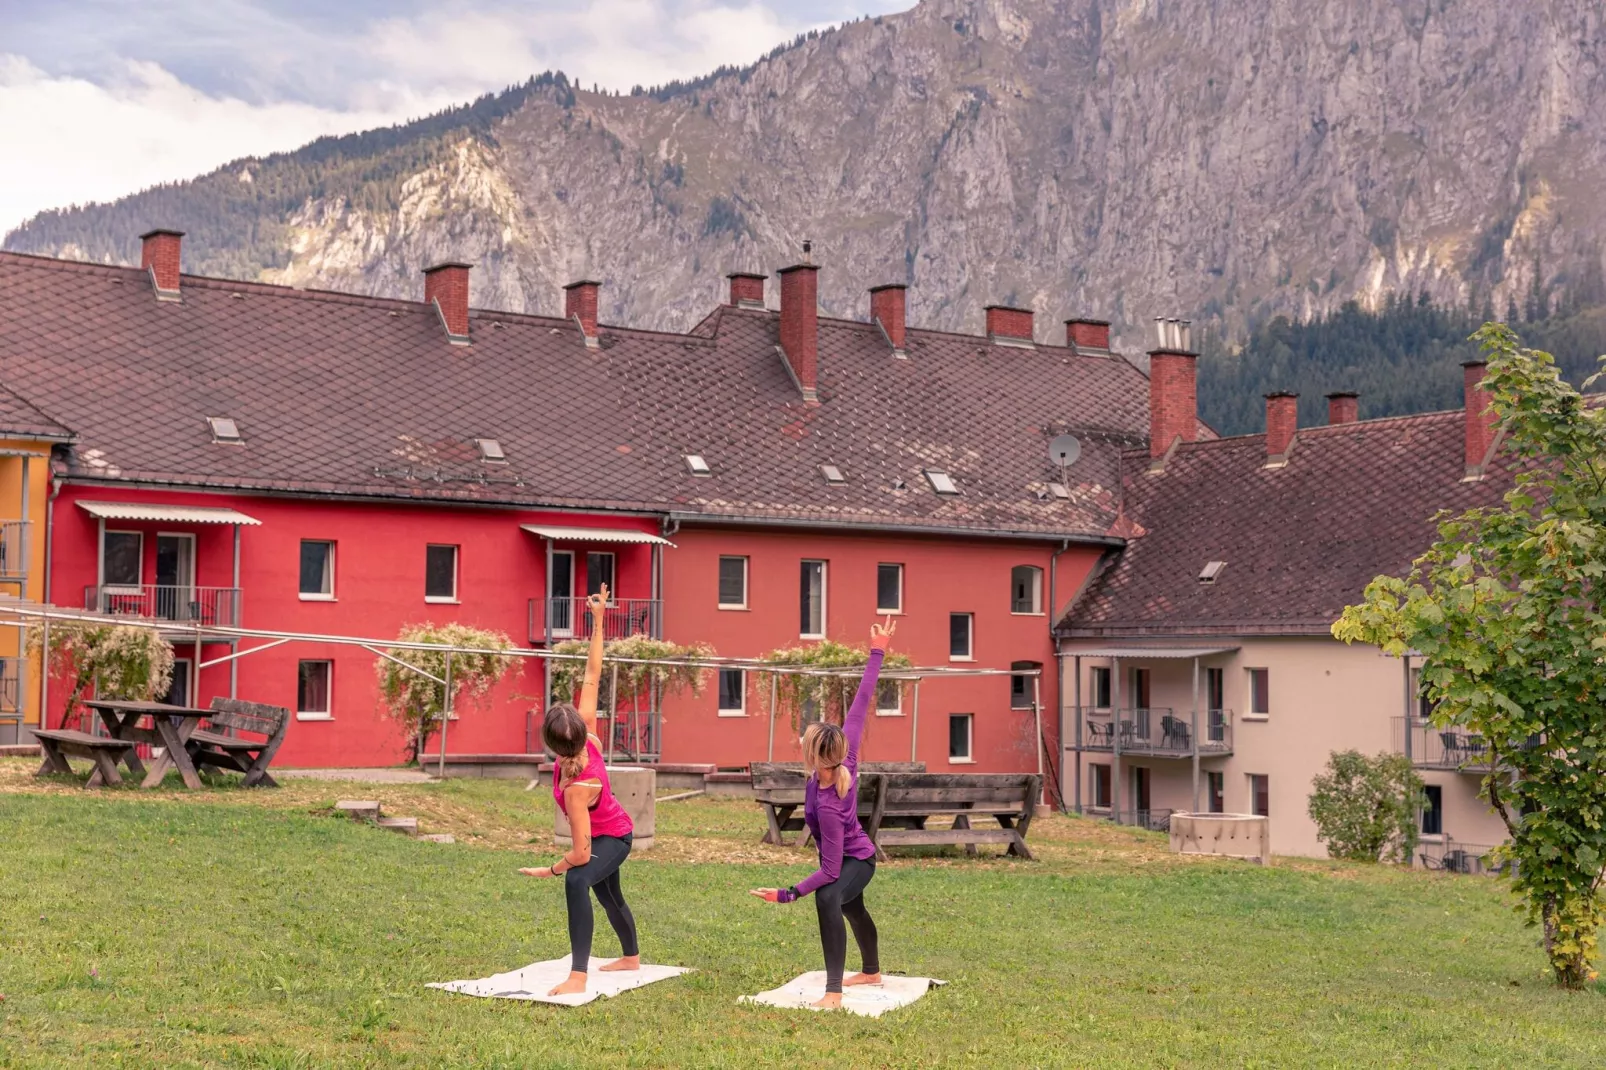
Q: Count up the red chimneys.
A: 12